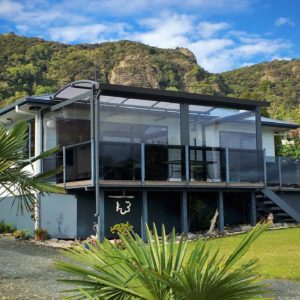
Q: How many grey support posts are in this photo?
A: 5